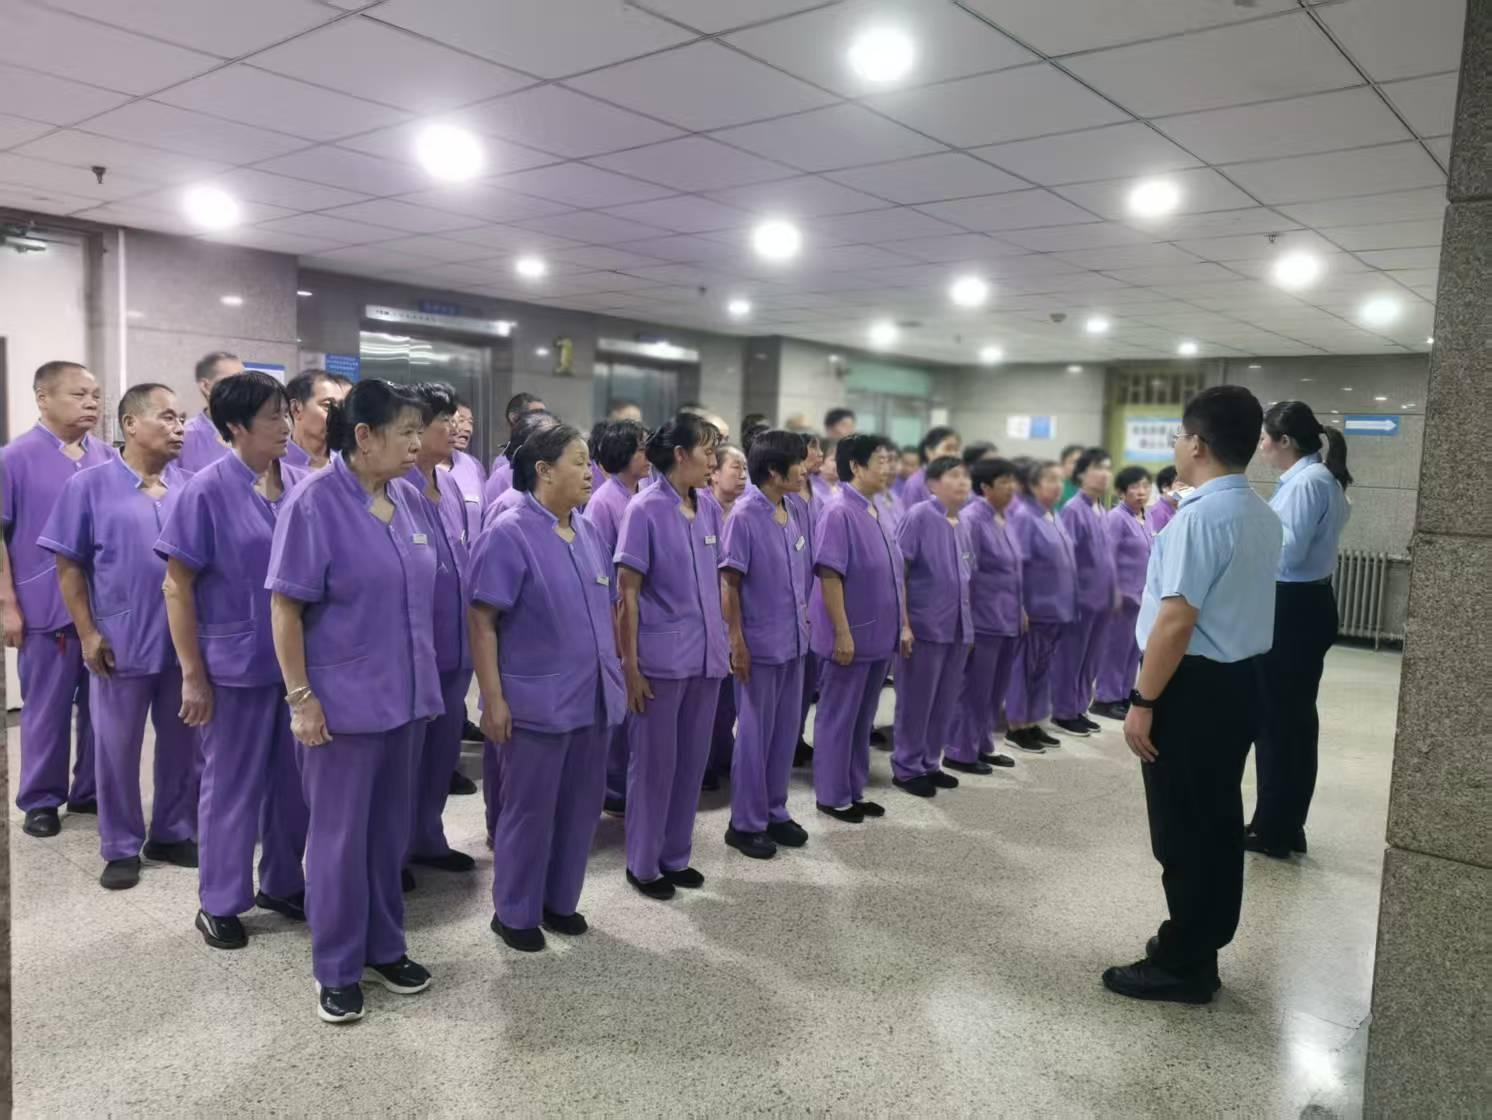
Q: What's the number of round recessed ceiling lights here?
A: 14